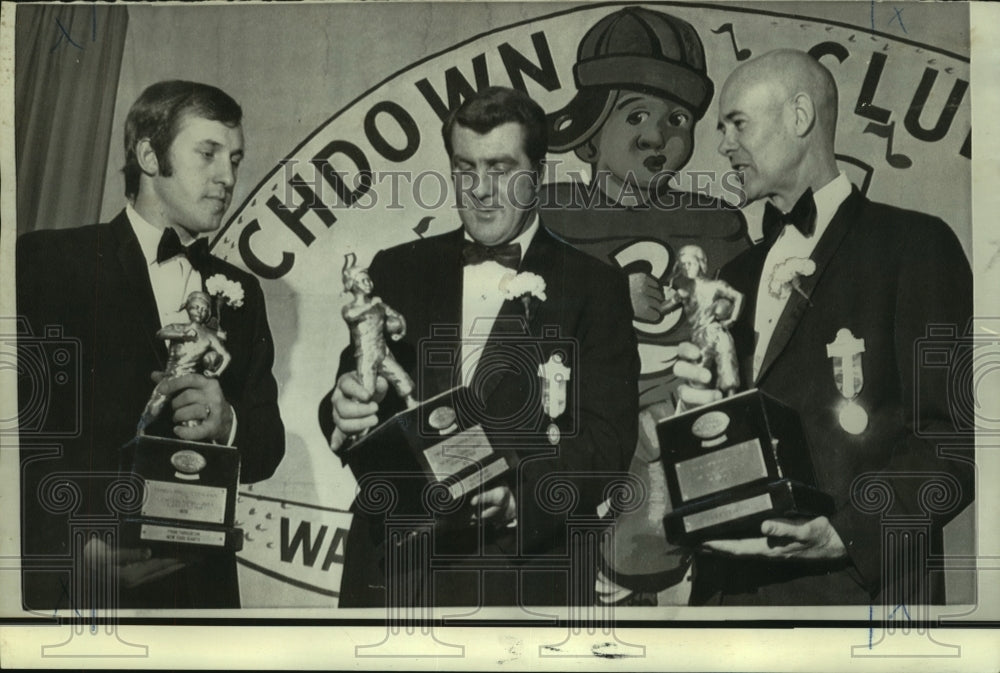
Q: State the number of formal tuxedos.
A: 3